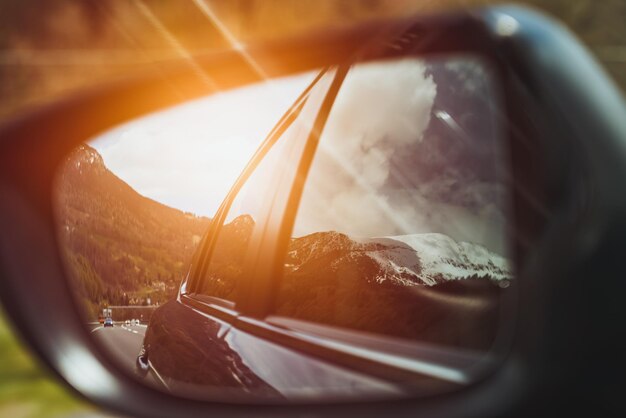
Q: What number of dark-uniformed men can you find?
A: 0